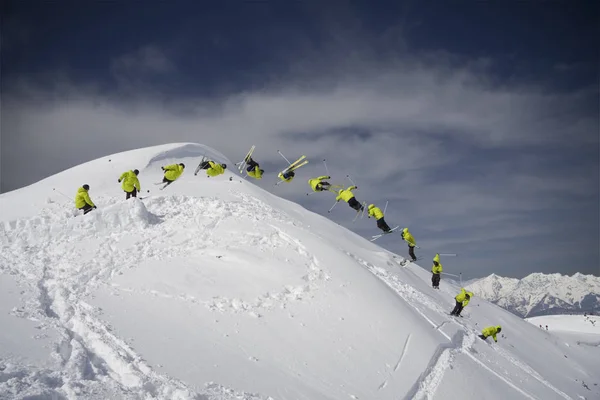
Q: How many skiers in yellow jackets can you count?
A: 13